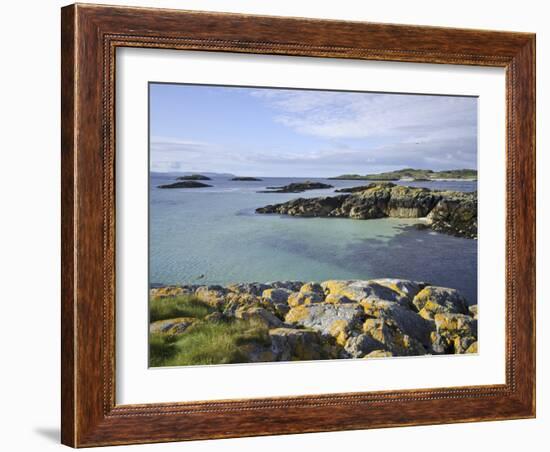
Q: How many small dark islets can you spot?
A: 4